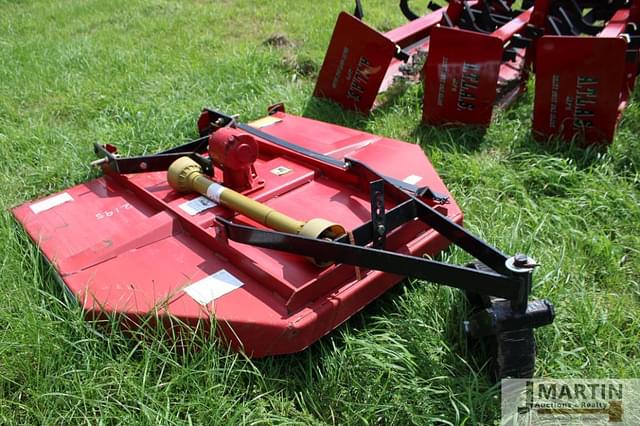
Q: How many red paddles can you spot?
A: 3